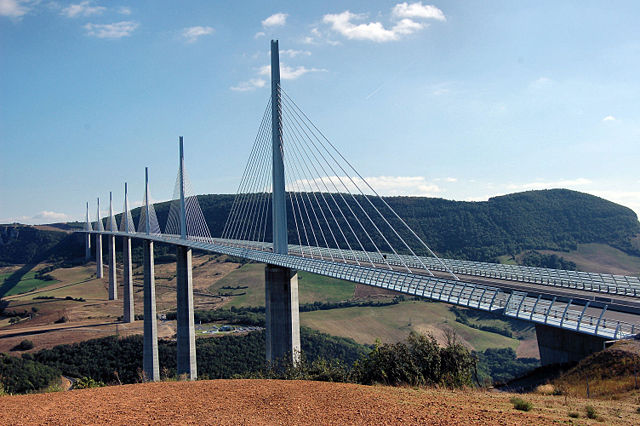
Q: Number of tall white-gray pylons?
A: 7